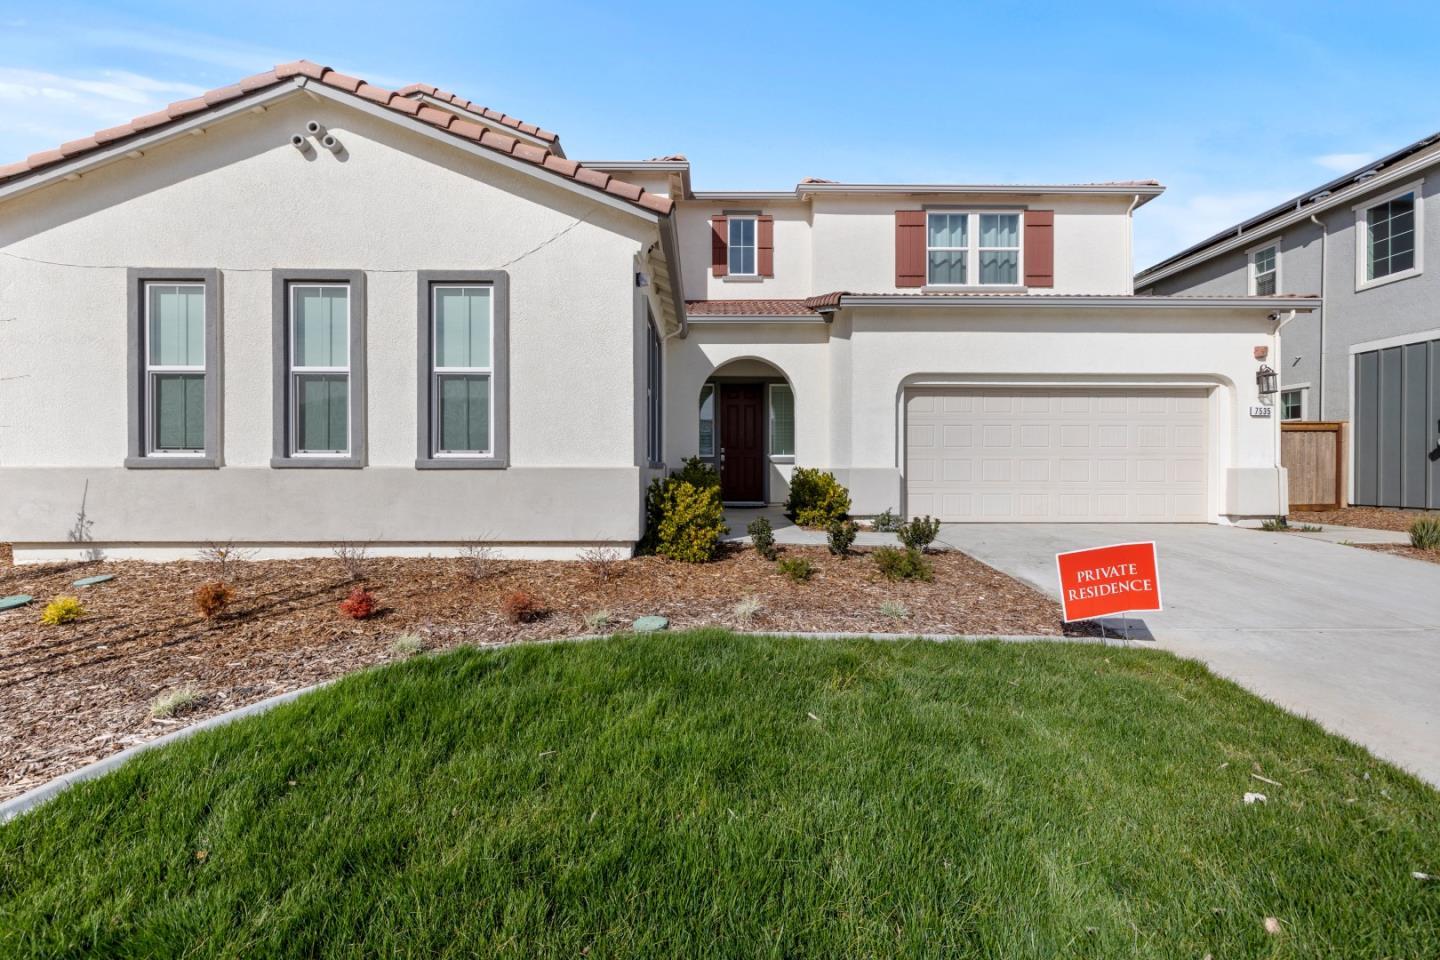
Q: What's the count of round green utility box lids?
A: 3